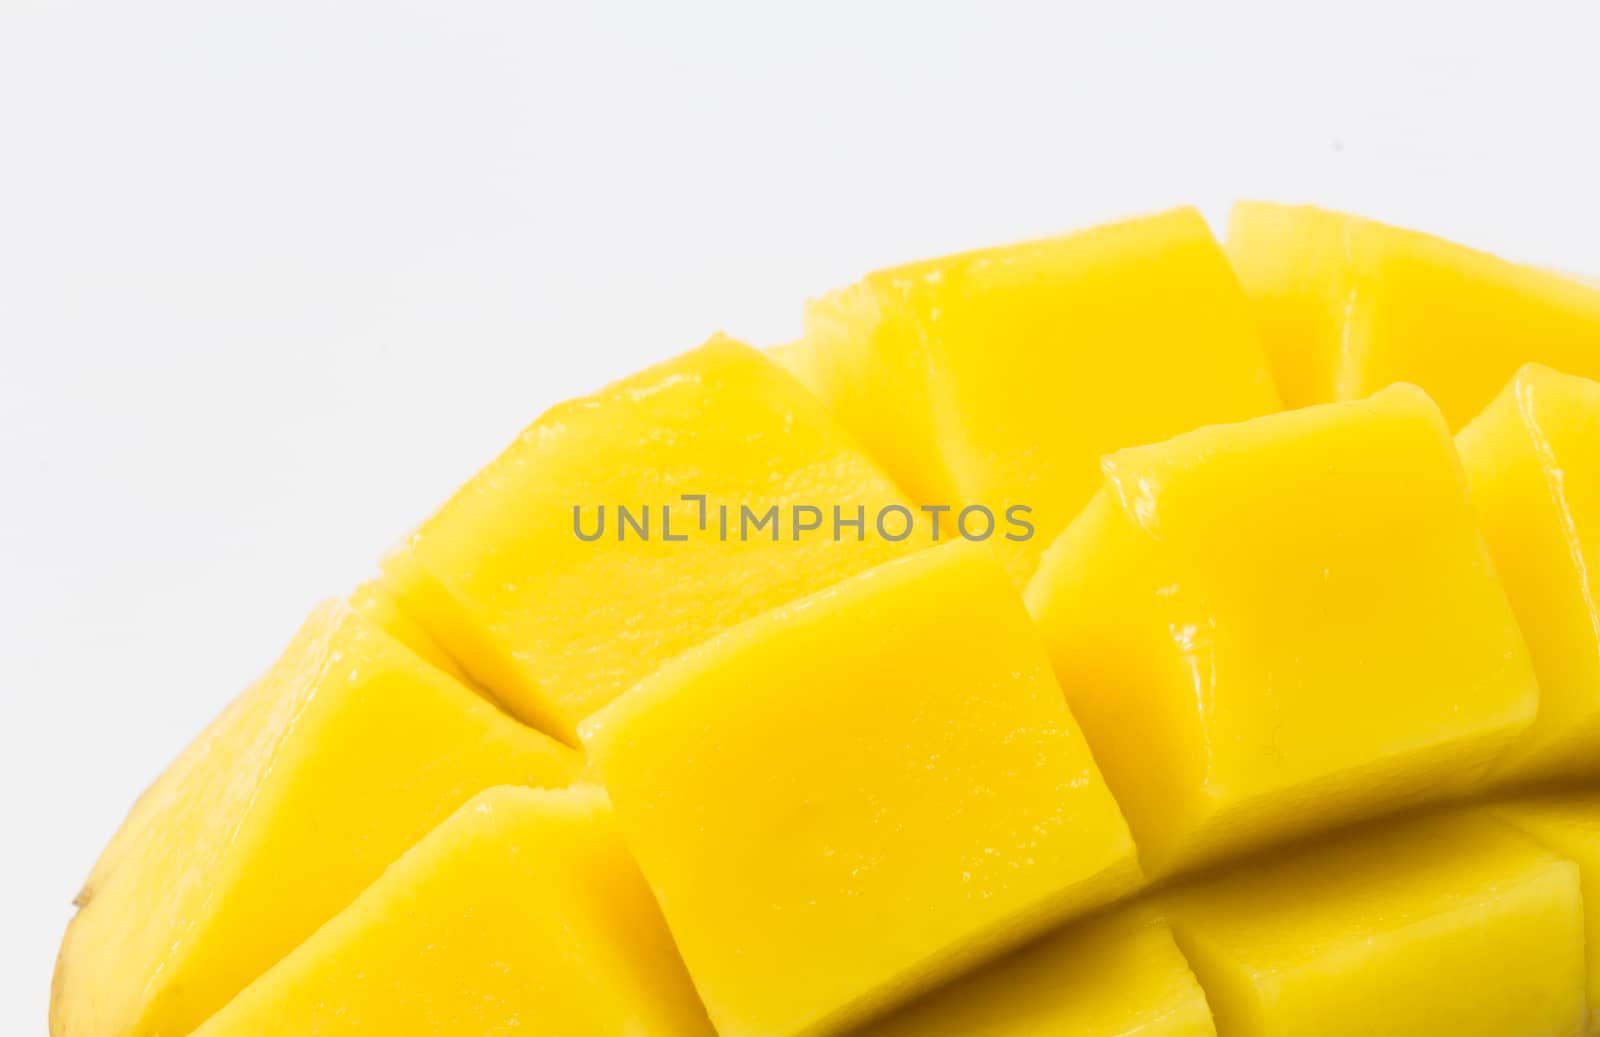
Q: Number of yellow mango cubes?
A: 11